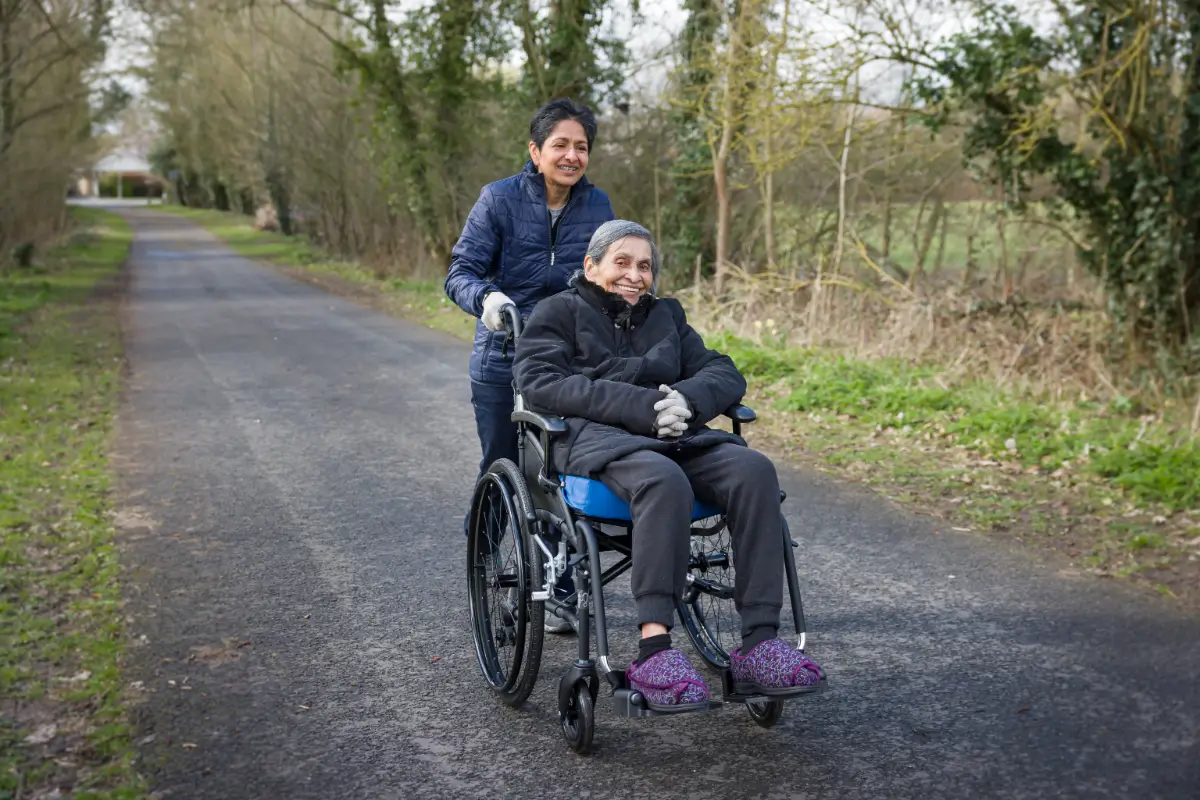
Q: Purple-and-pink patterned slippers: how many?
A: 2